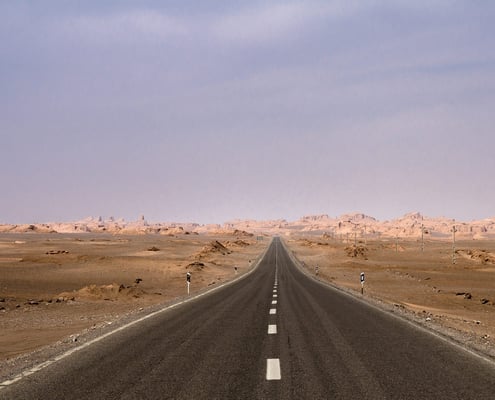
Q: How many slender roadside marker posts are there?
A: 2